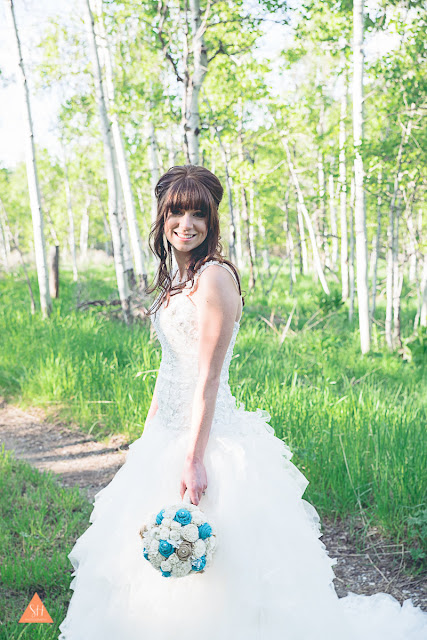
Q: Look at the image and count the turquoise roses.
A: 7